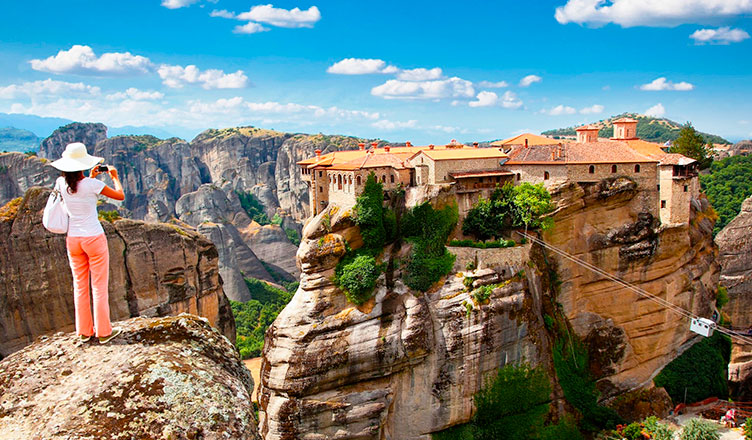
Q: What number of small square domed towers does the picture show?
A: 2